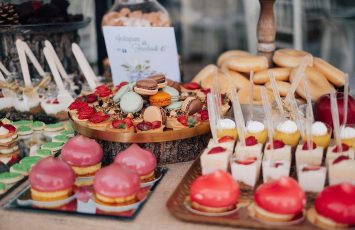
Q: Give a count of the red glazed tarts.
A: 3